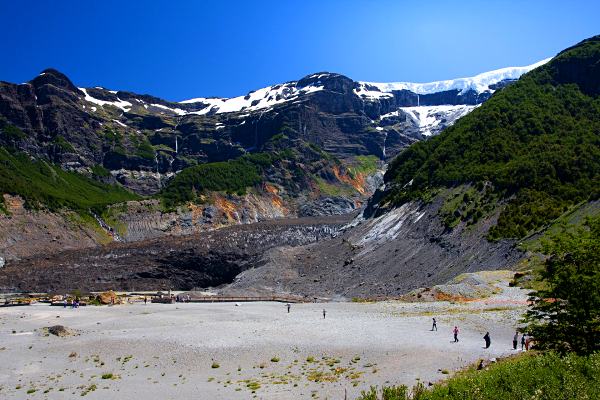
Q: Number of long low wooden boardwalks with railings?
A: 1